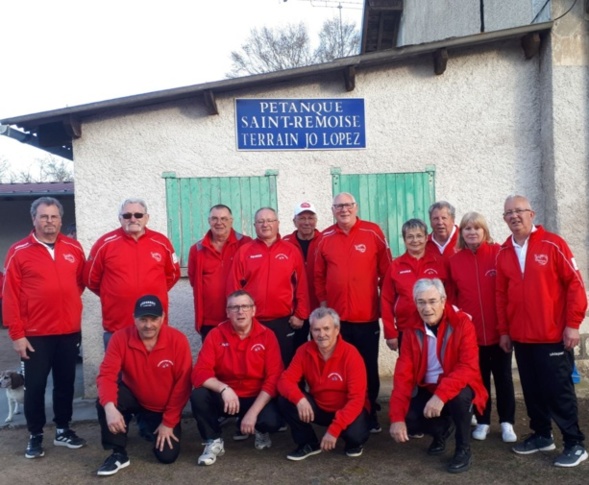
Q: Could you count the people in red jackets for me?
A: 14